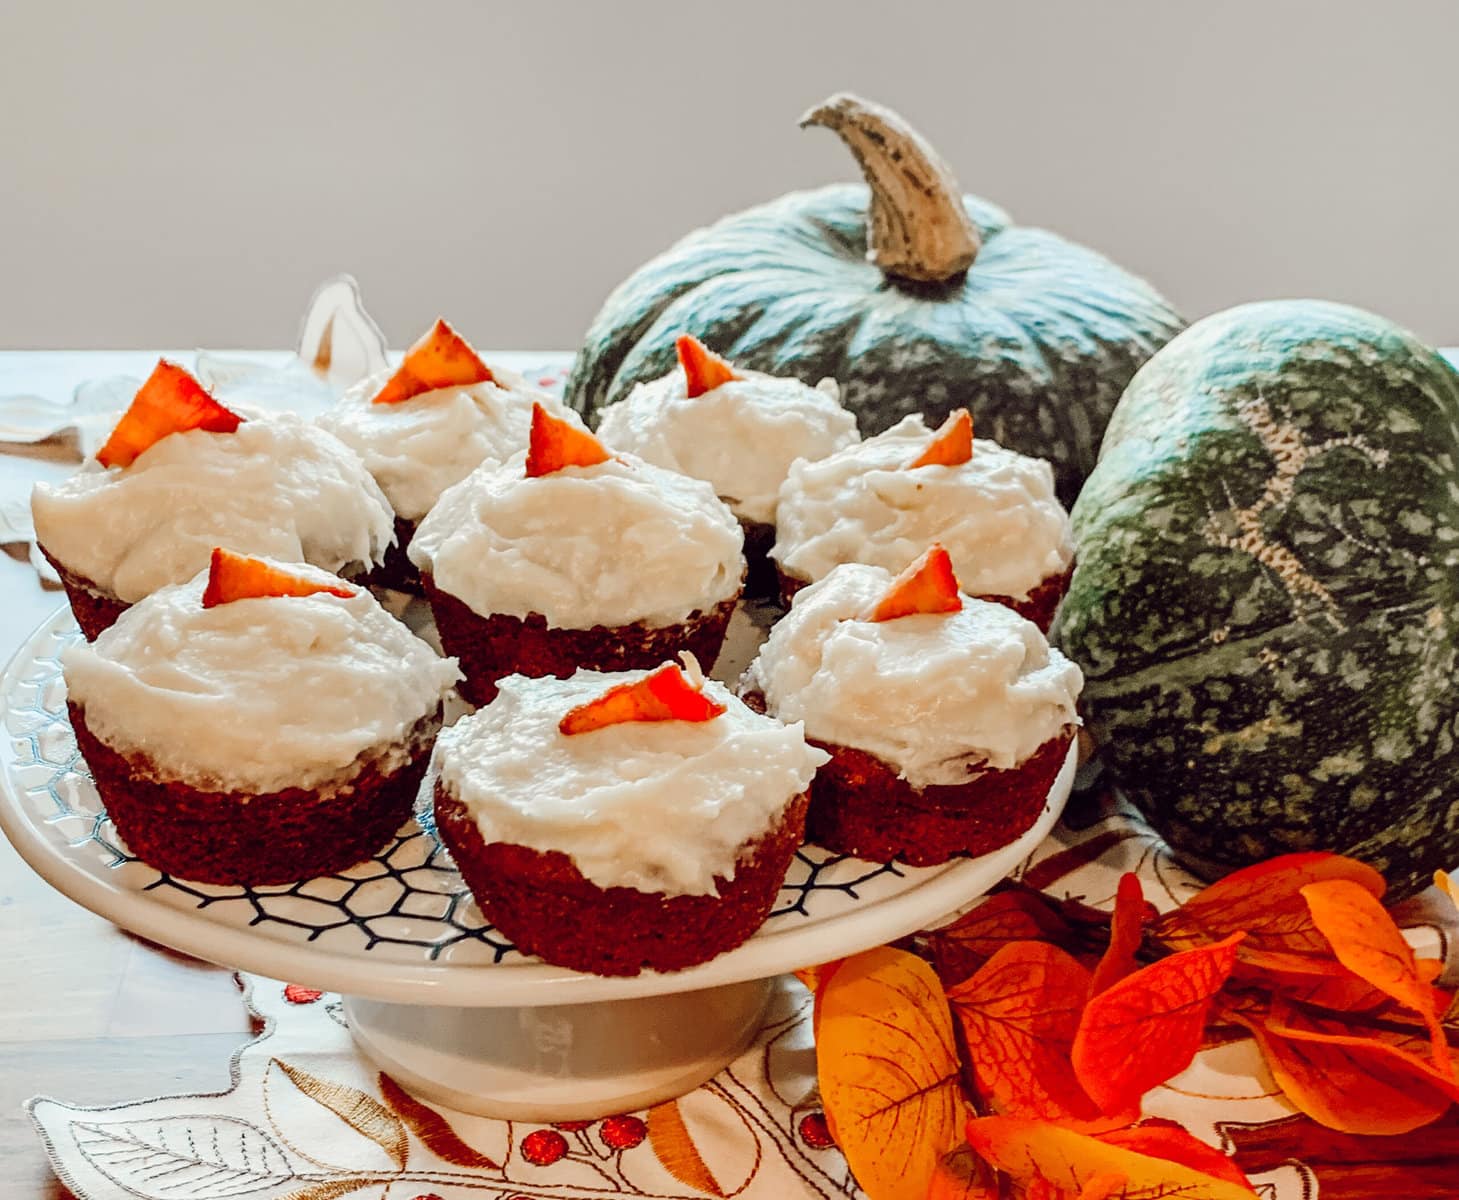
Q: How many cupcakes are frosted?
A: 8